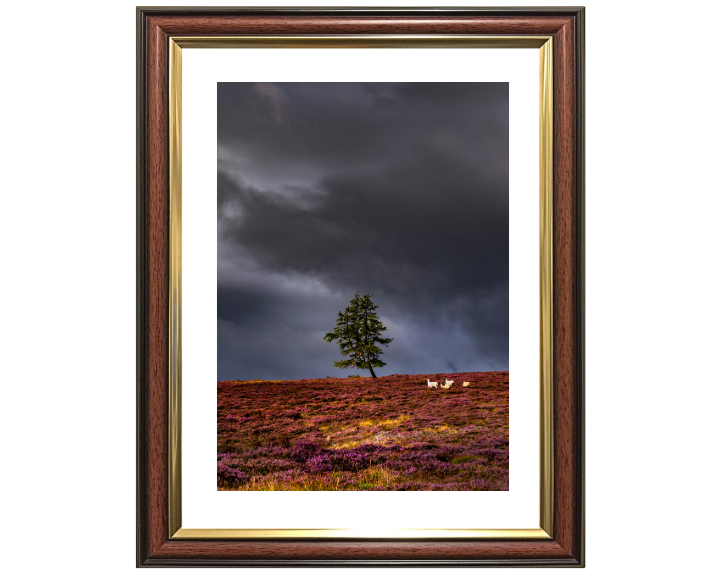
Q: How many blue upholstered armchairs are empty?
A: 0